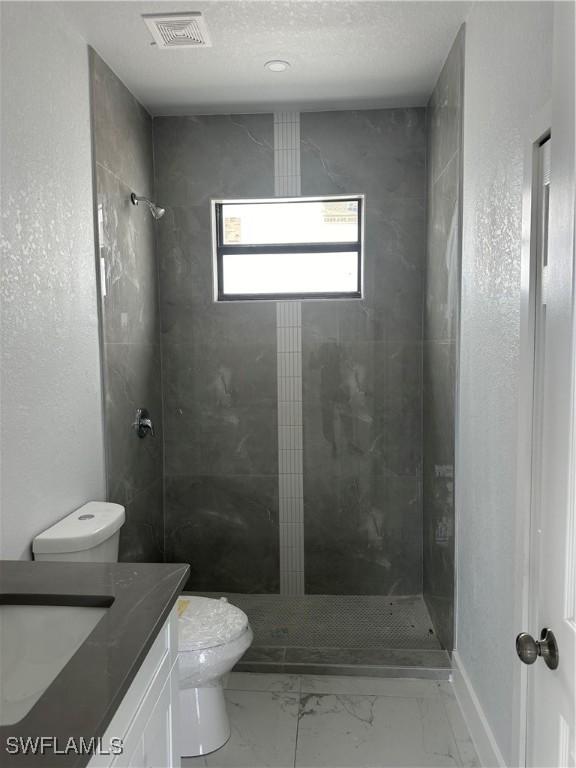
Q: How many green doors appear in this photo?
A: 0